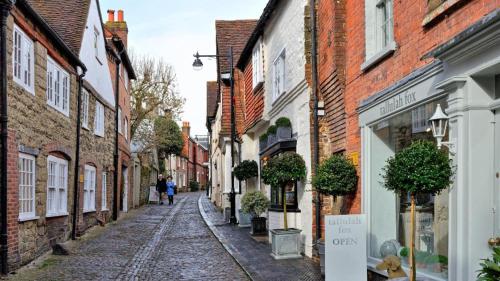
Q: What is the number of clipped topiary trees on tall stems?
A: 4